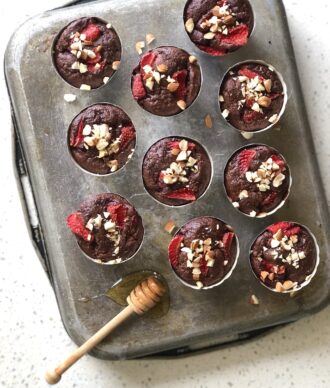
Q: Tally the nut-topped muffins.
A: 10